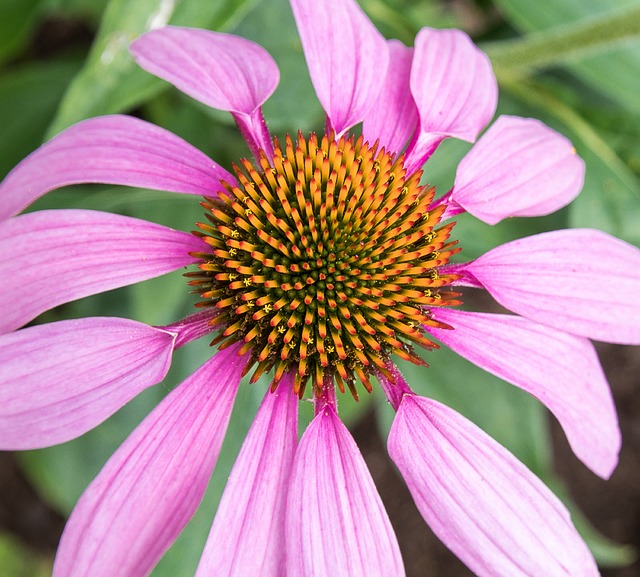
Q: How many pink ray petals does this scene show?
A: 14